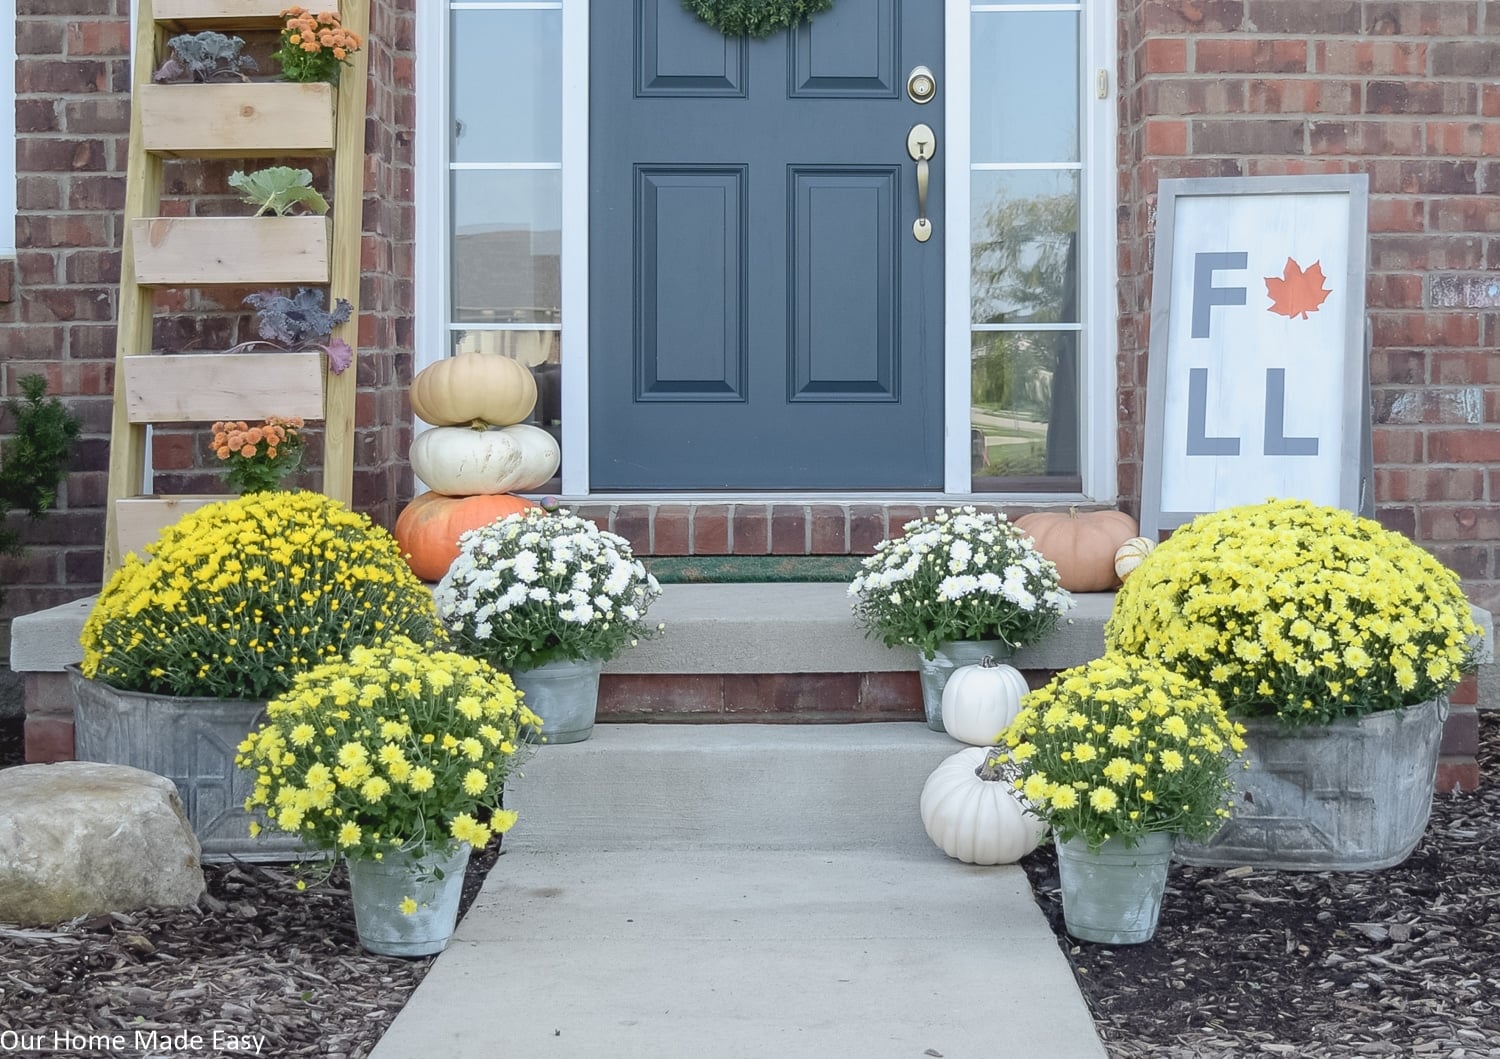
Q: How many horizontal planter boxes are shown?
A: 5